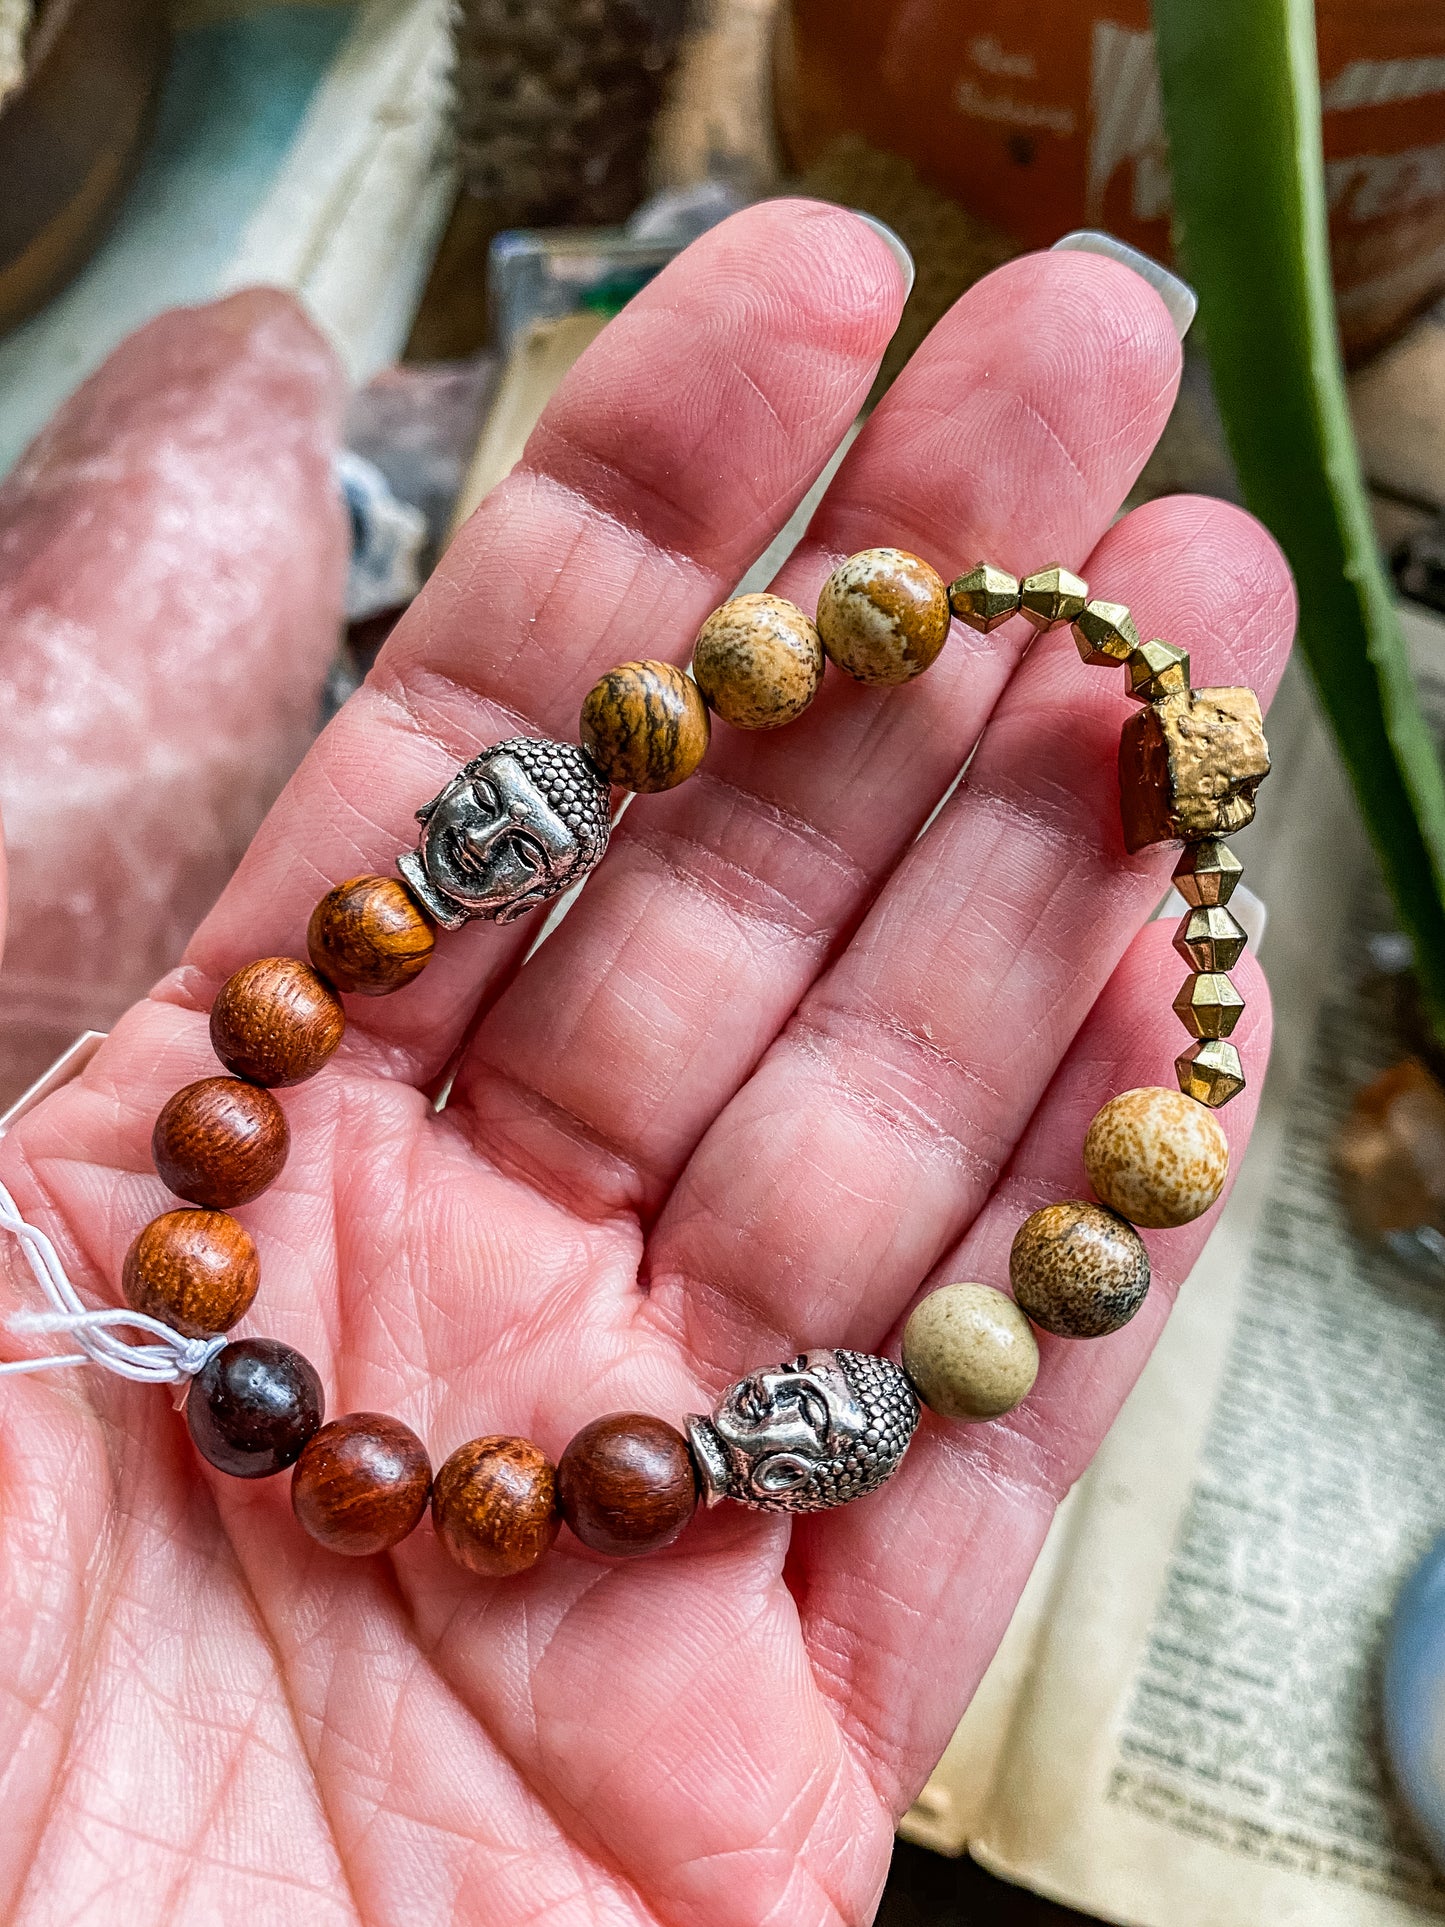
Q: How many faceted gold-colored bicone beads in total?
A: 8